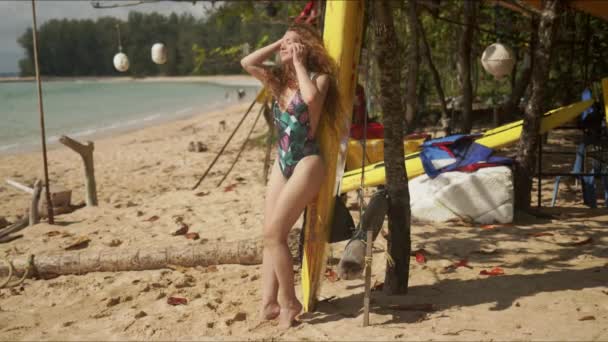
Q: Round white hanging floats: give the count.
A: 3